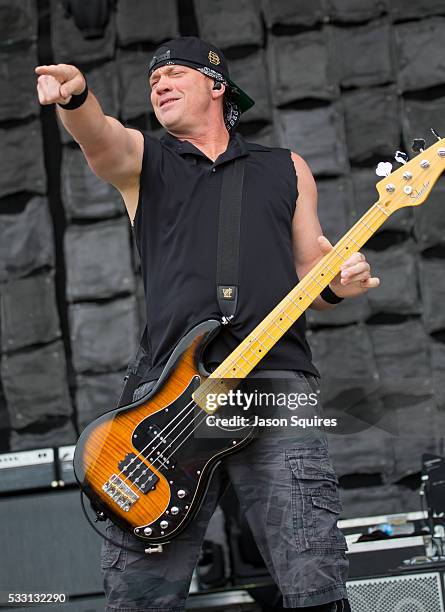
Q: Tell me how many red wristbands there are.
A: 0